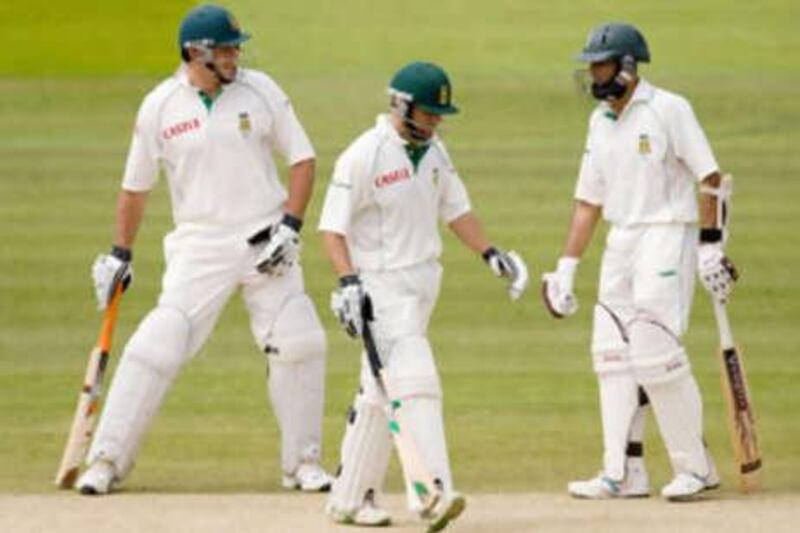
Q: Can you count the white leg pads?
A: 6